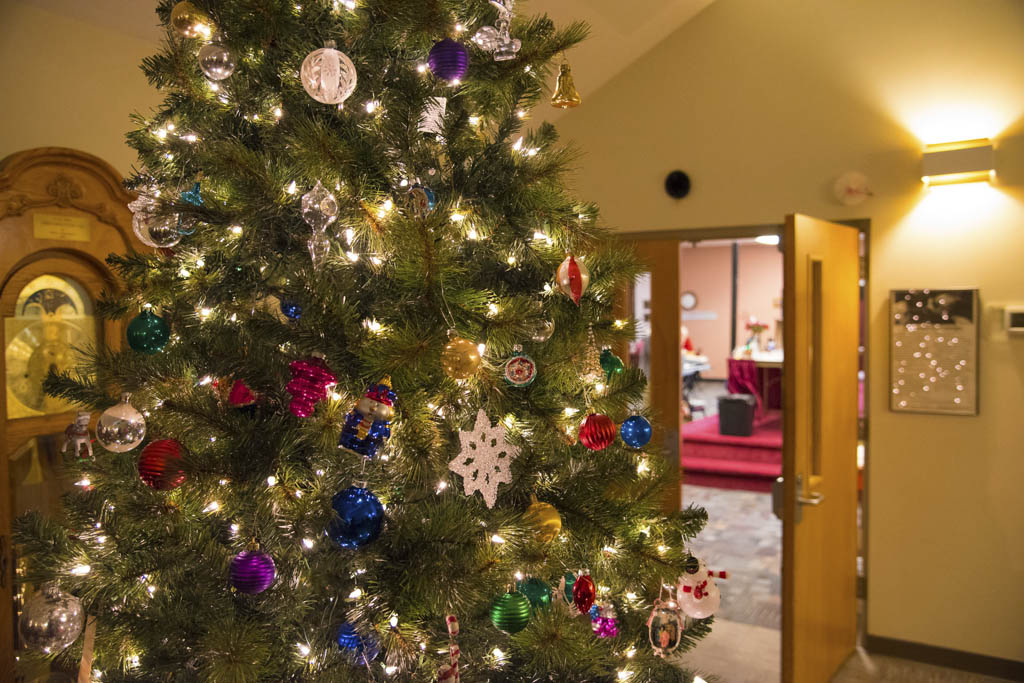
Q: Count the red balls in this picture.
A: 2